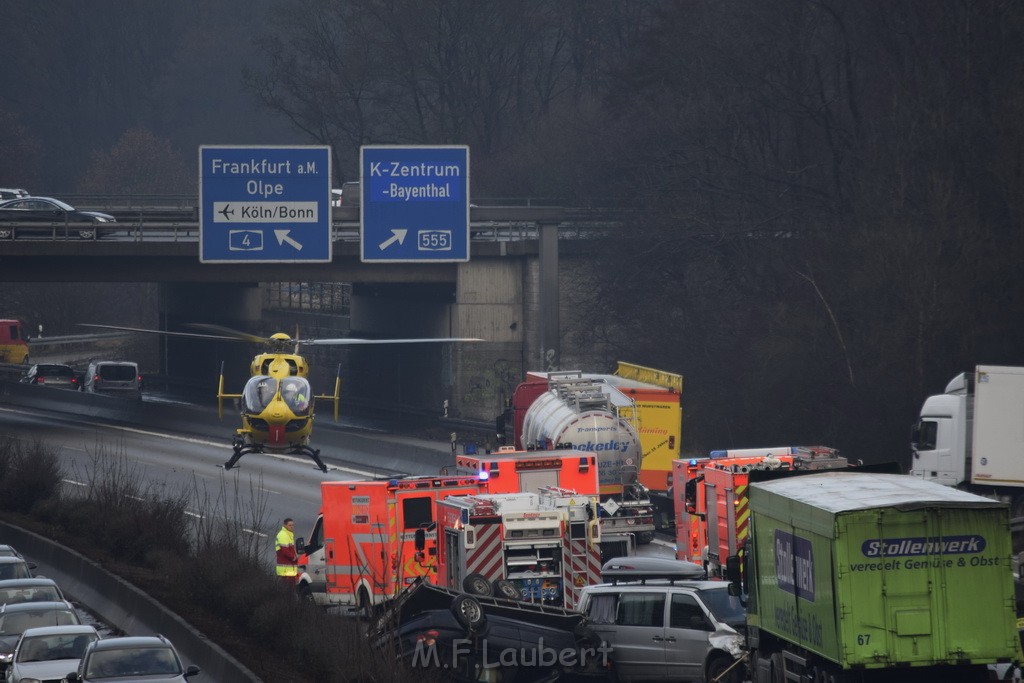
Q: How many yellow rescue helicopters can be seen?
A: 1